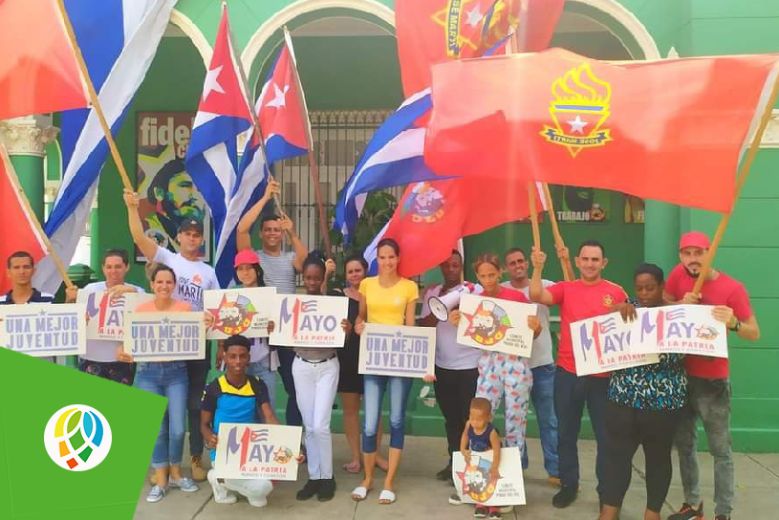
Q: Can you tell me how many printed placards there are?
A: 11